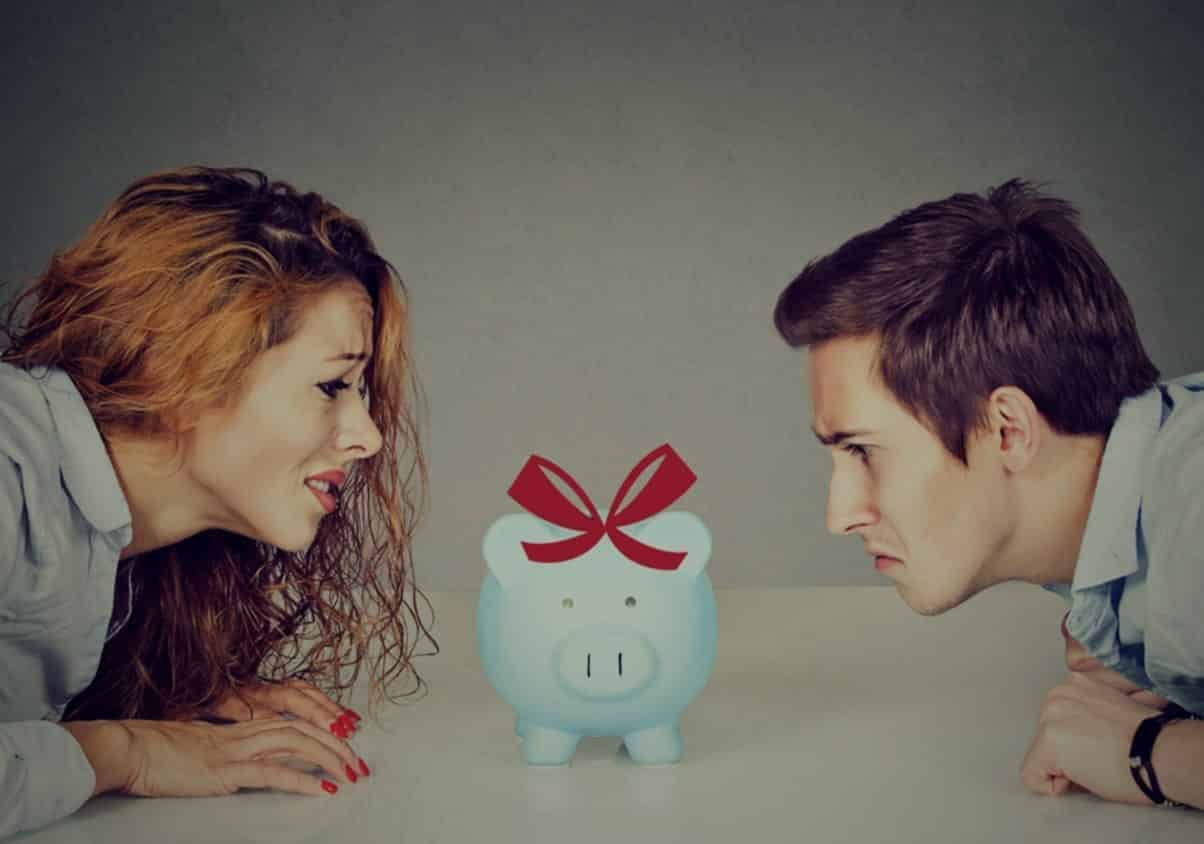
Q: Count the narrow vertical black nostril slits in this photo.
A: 2